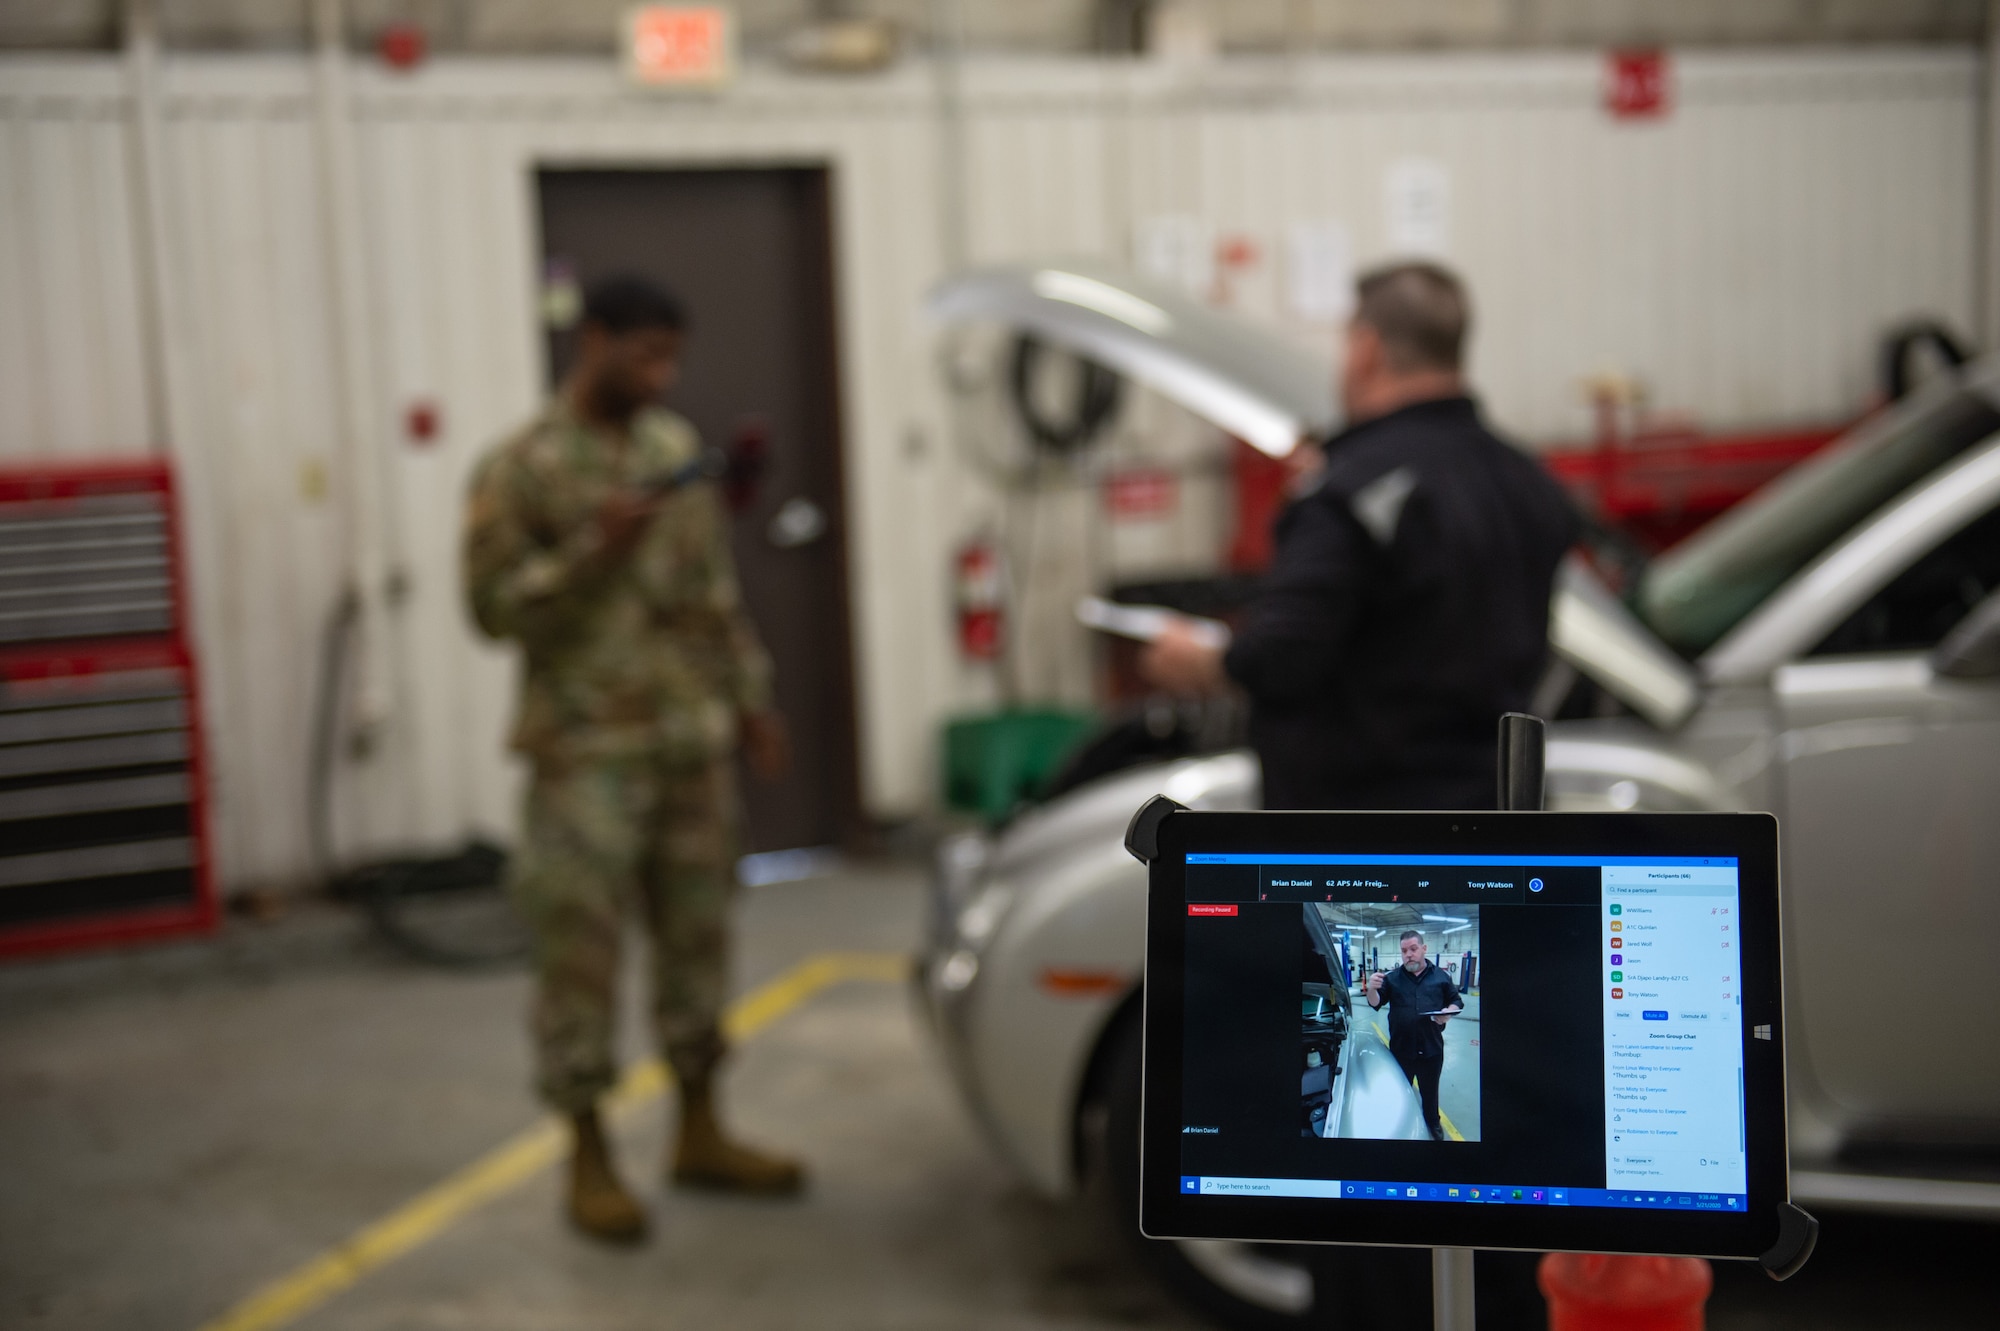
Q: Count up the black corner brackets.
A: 2